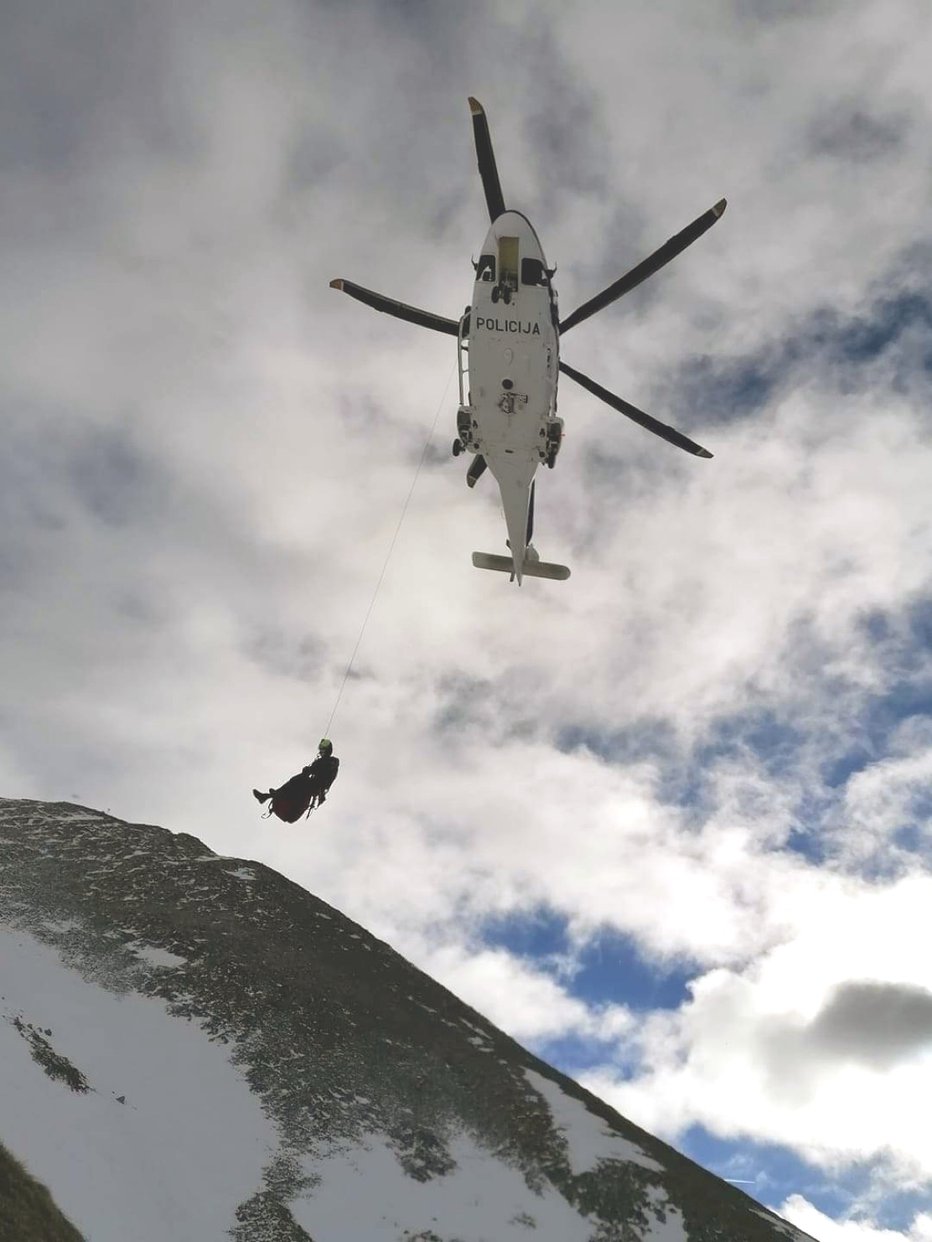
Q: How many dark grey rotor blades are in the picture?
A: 5